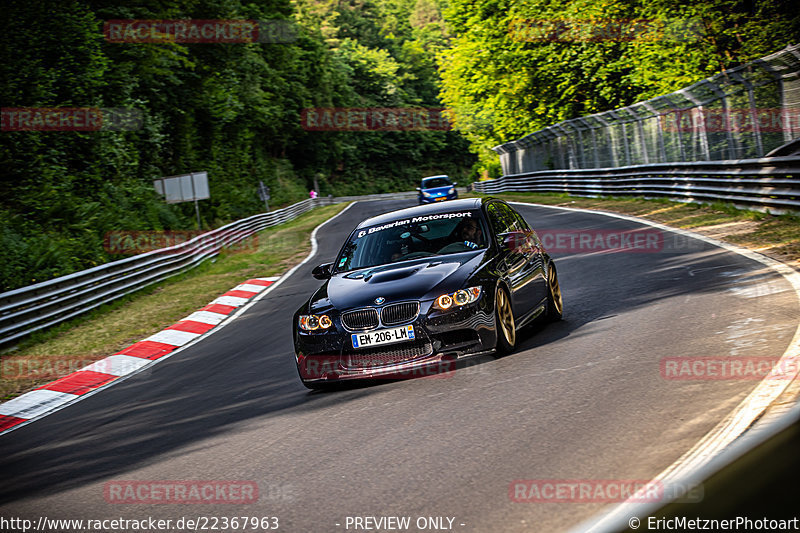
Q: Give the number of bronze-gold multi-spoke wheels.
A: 2